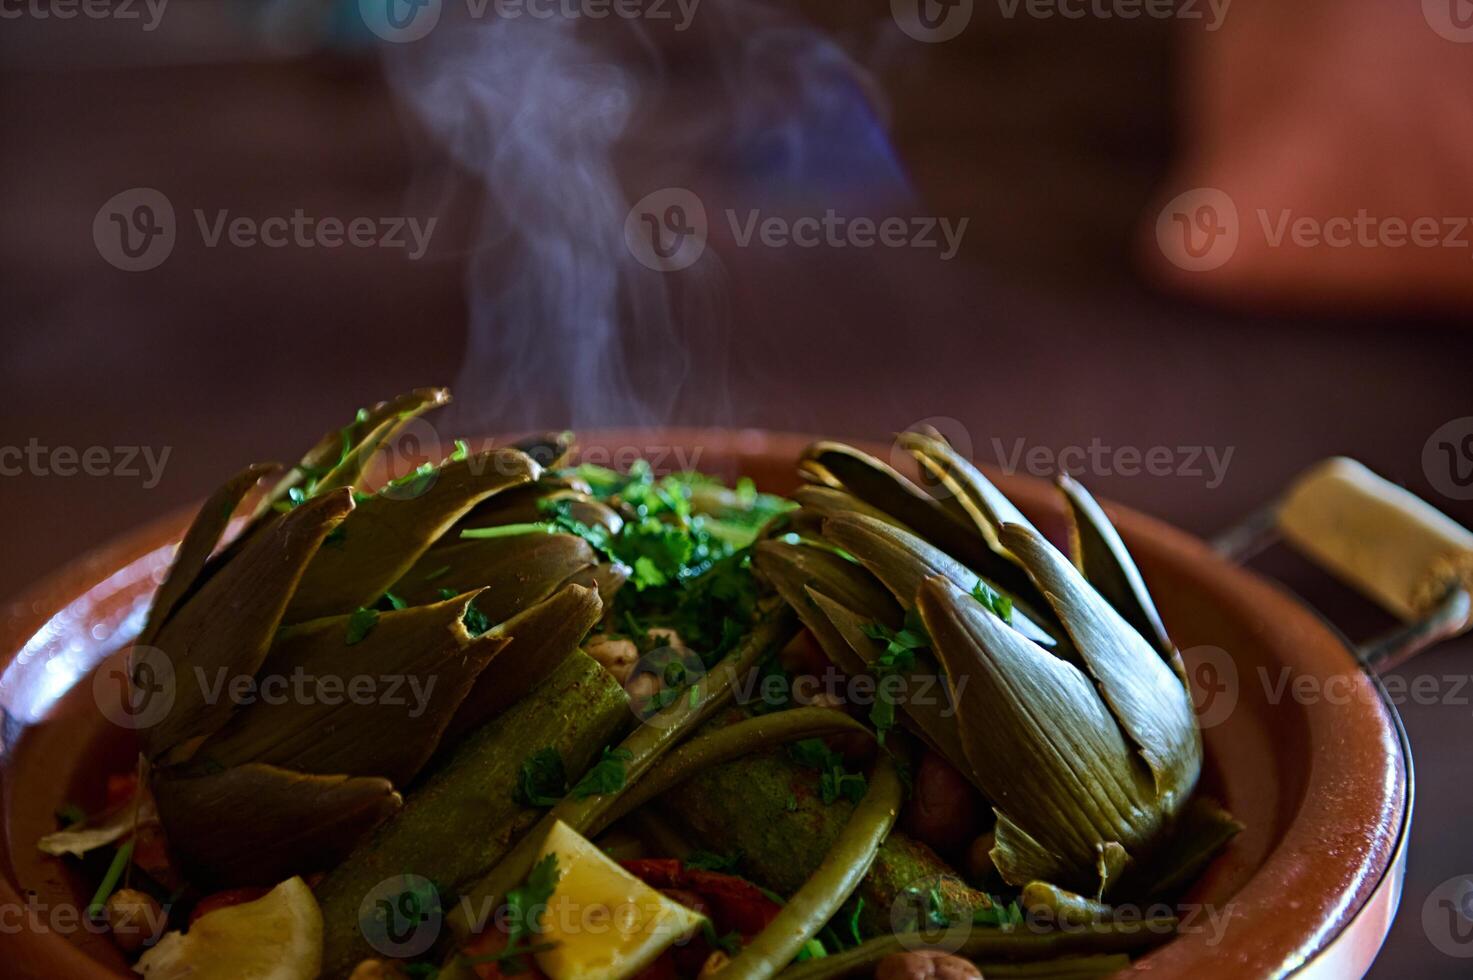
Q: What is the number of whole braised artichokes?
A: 2